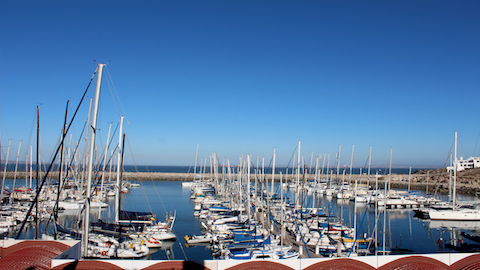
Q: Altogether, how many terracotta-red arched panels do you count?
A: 7